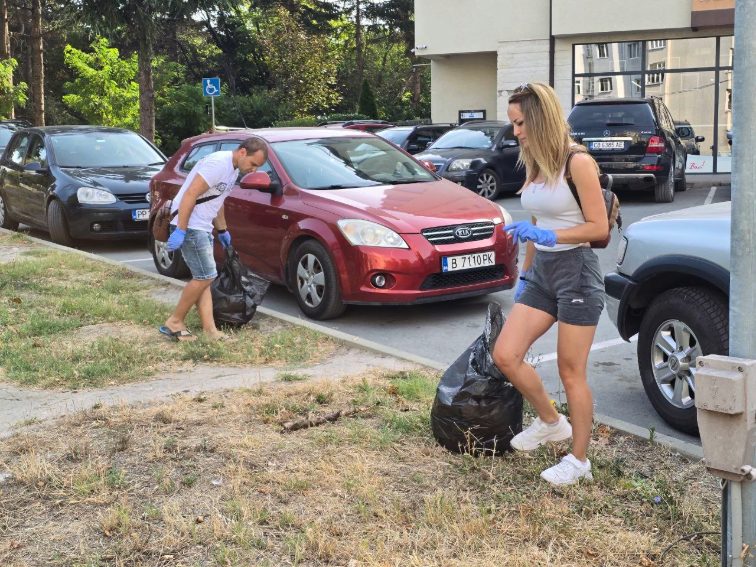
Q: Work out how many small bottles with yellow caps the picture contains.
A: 0